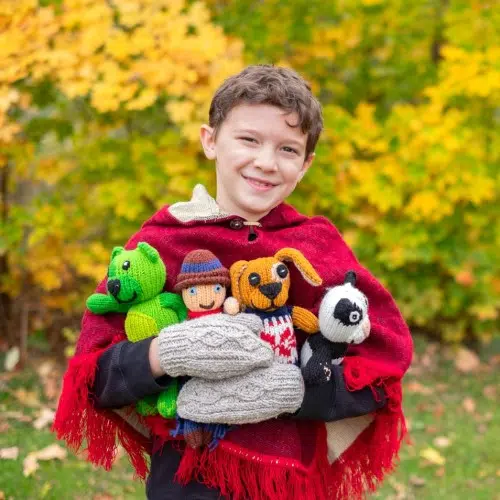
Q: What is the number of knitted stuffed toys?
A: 4